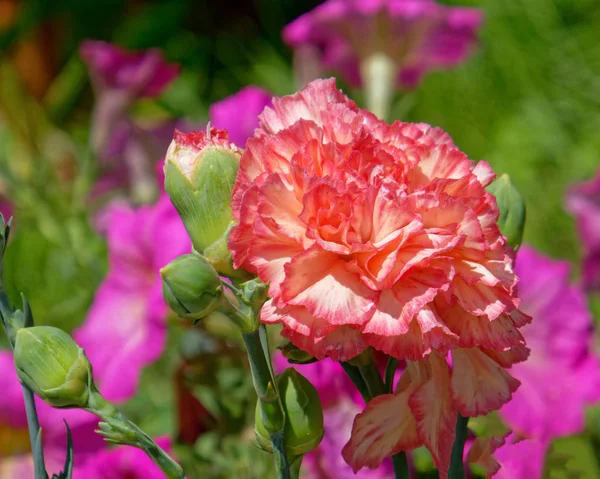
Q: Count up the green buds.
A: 5